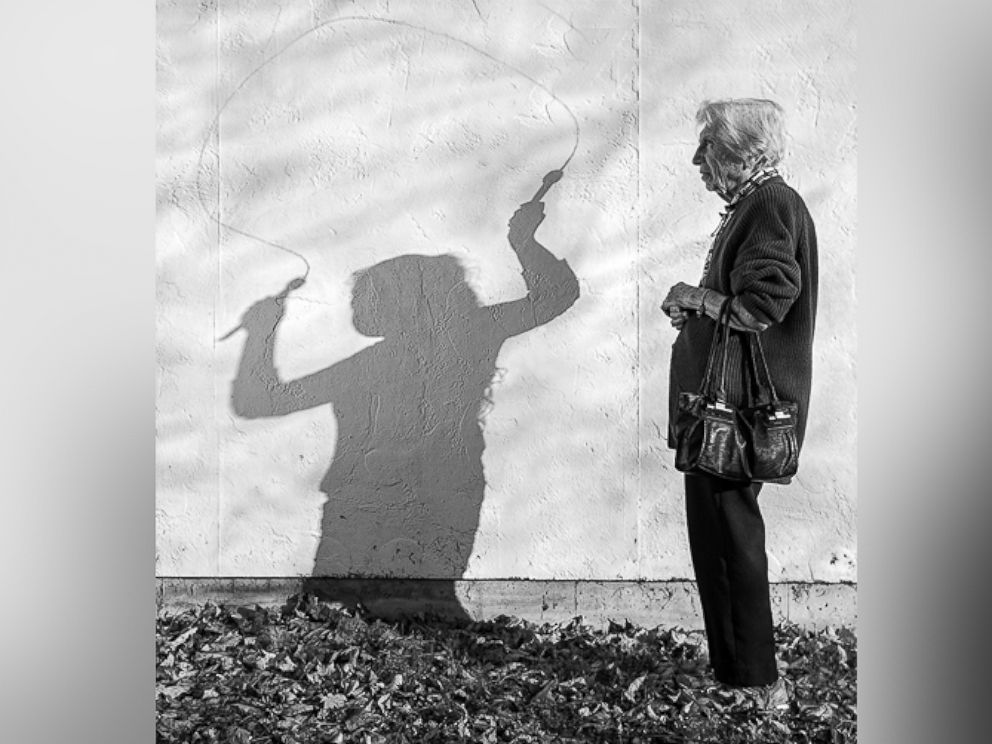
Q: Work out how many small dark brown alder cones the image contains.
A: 0